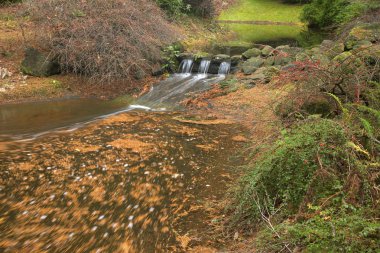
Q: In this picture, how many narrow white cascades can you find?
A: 3